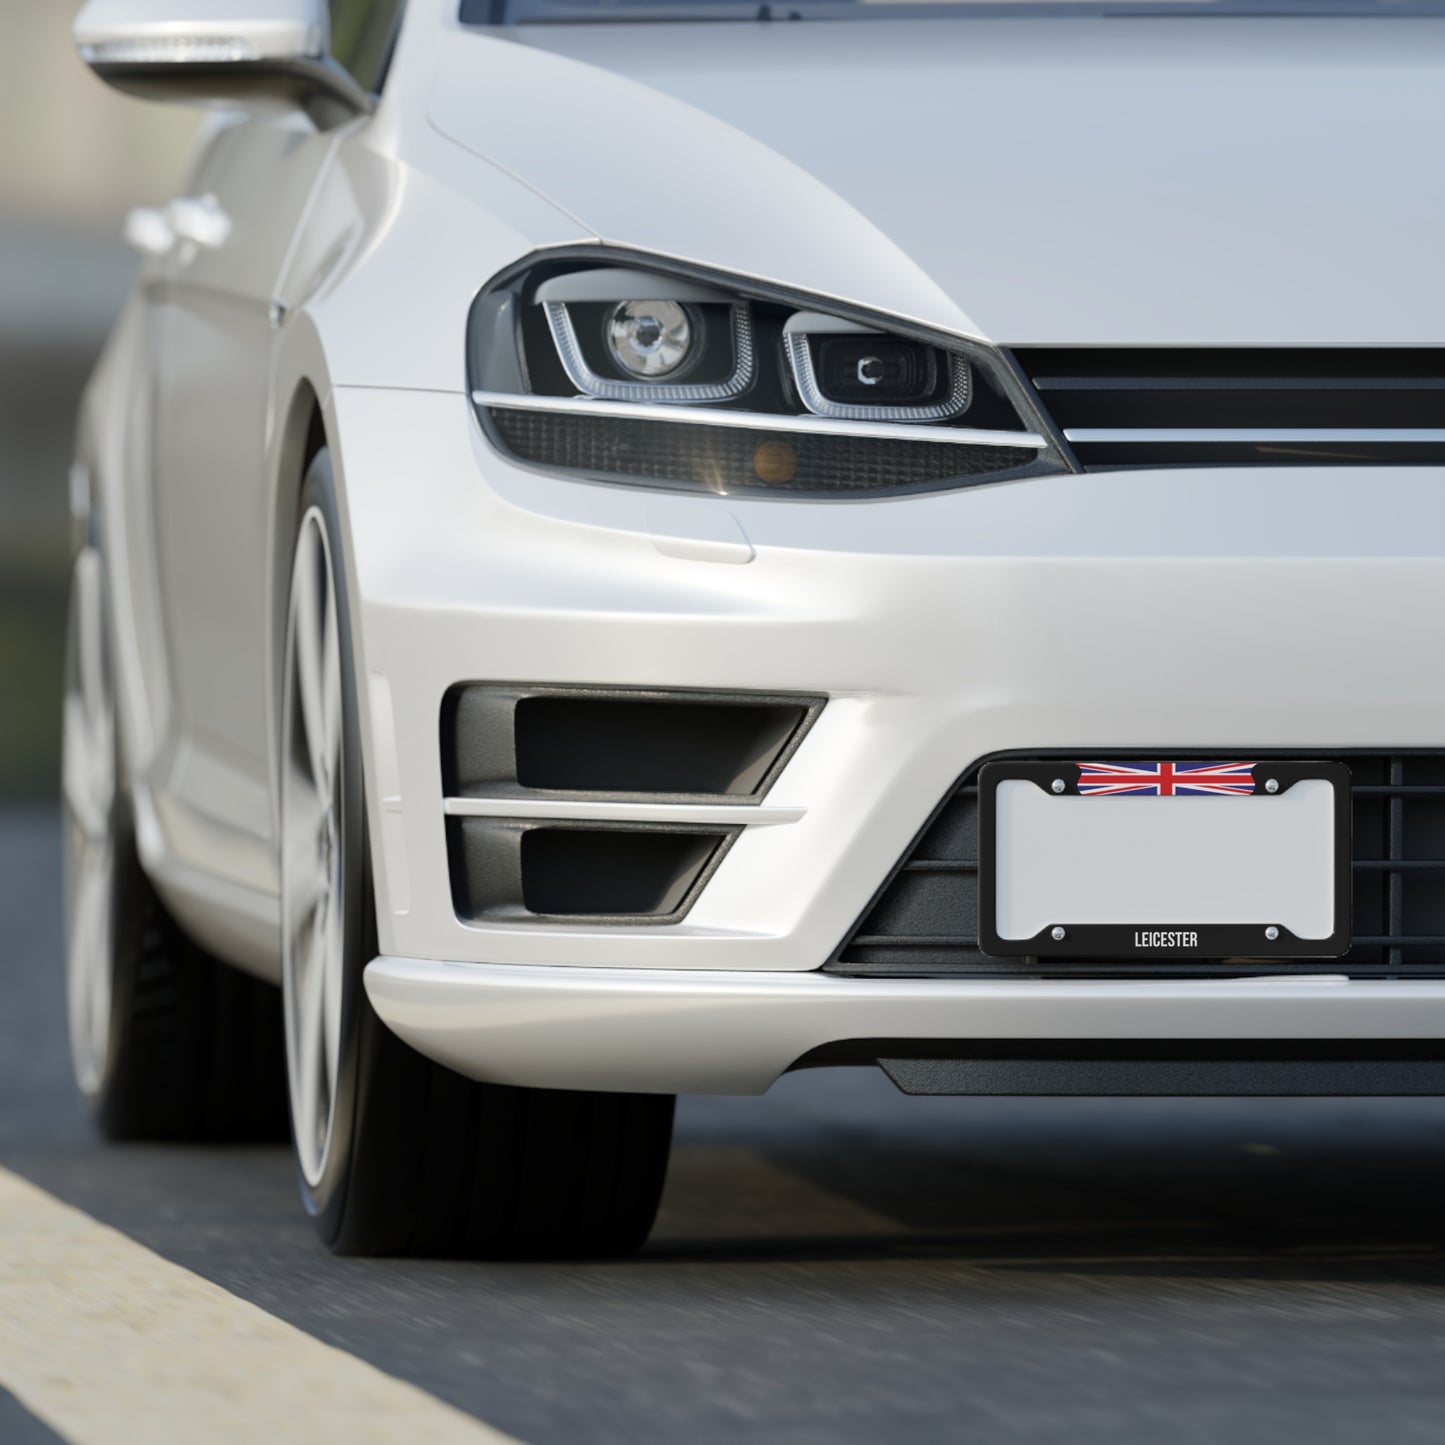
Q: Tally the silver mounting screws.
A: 4